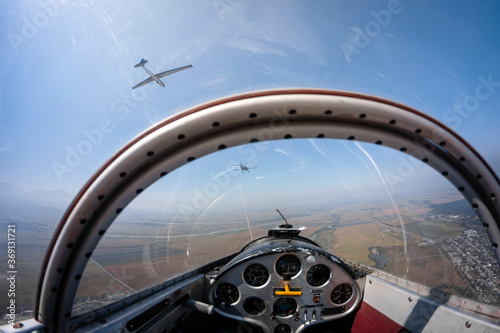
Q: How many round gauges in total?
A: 8